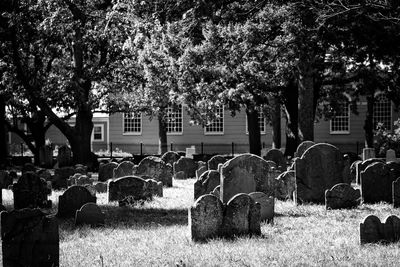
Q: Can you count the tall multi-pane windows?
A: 6